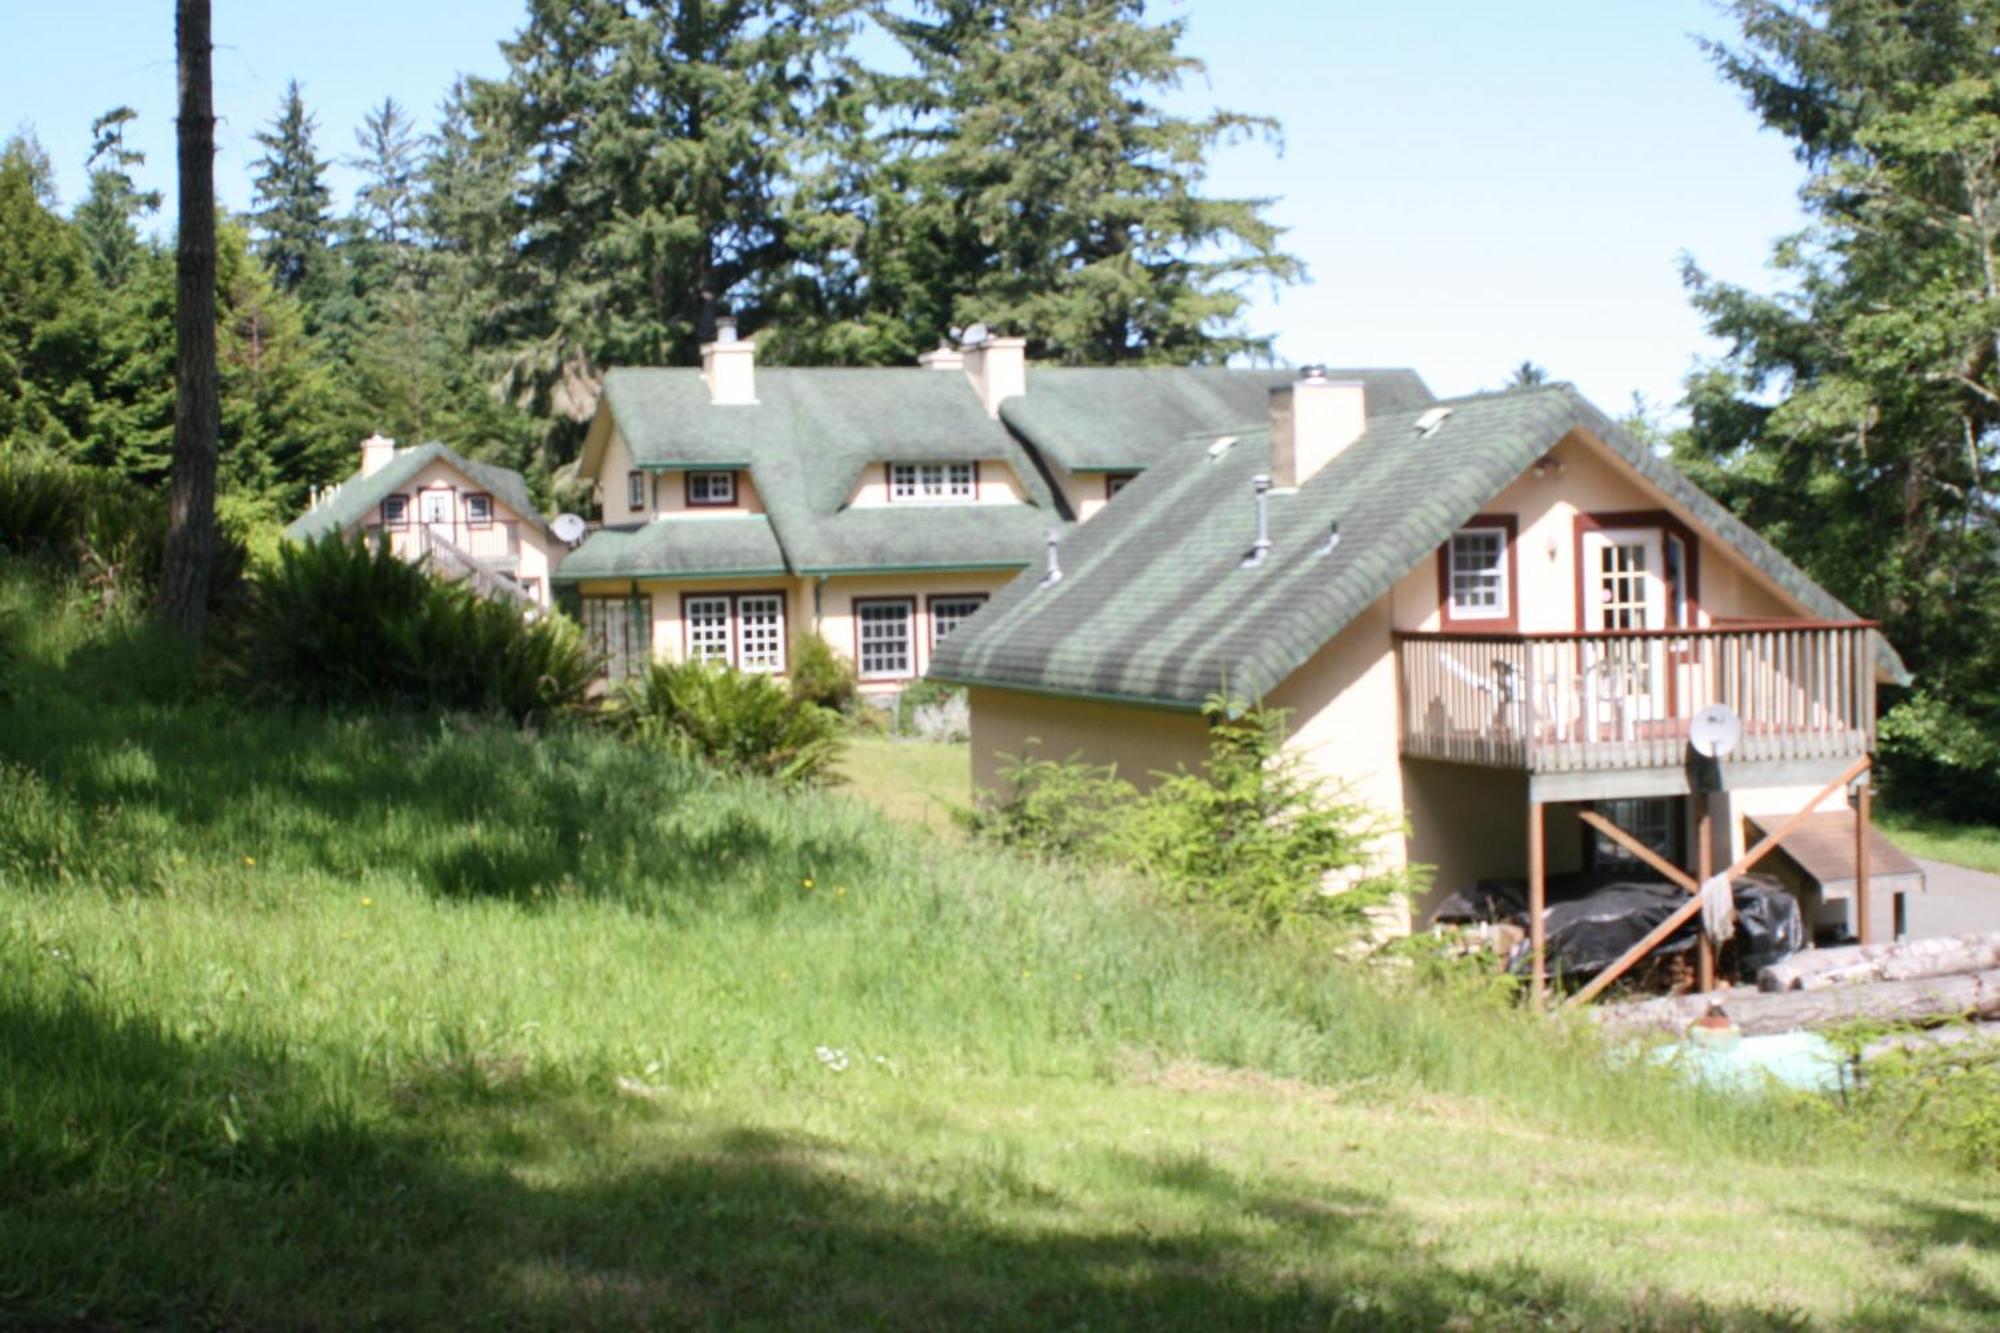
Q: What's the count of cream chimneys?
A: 5